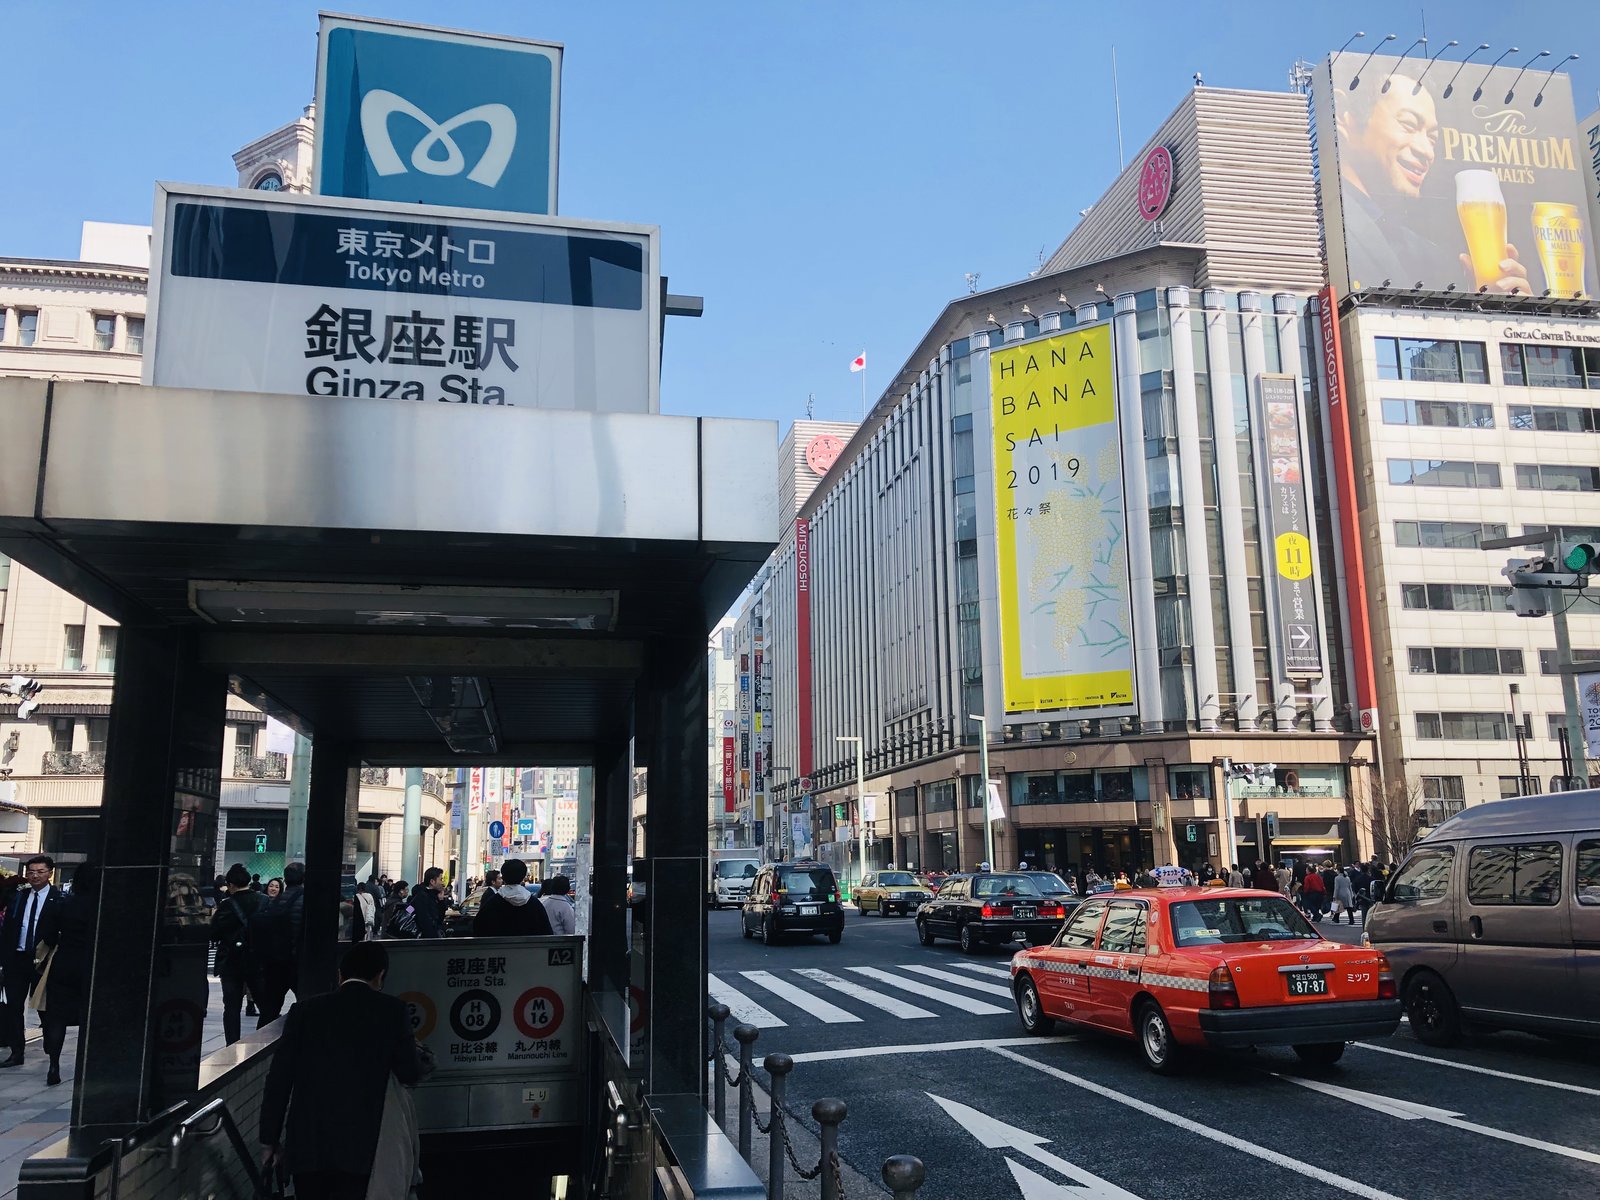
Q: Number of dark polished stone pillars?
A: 4